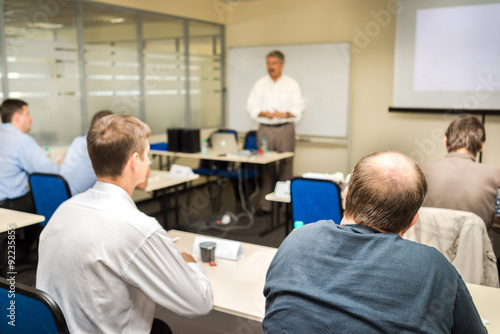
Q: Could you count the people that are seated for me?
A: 5